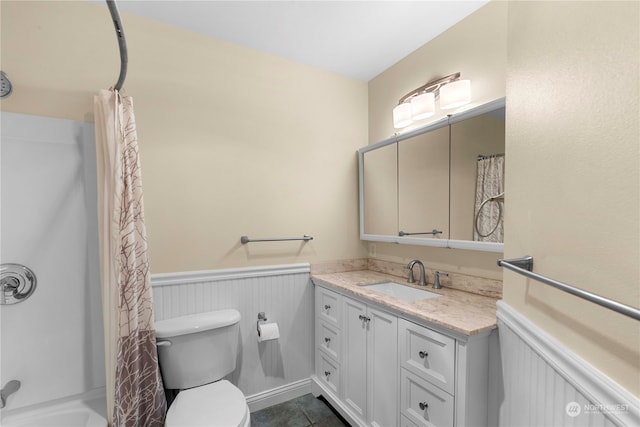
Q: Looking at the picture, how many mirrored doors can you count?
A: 3